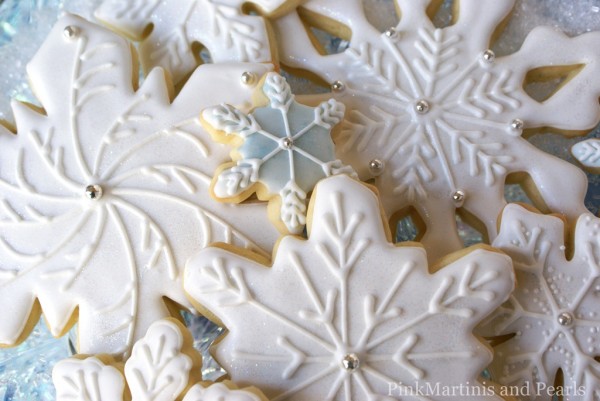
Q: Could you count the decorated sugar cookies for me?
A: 8